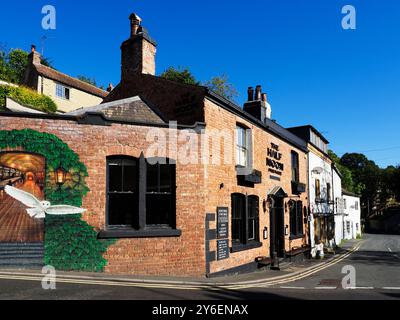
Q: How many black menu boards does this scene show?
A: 2